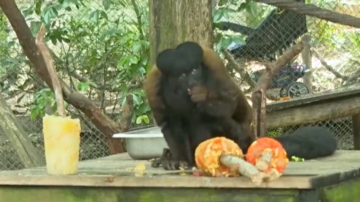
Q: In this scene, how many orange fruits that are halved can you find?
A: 2